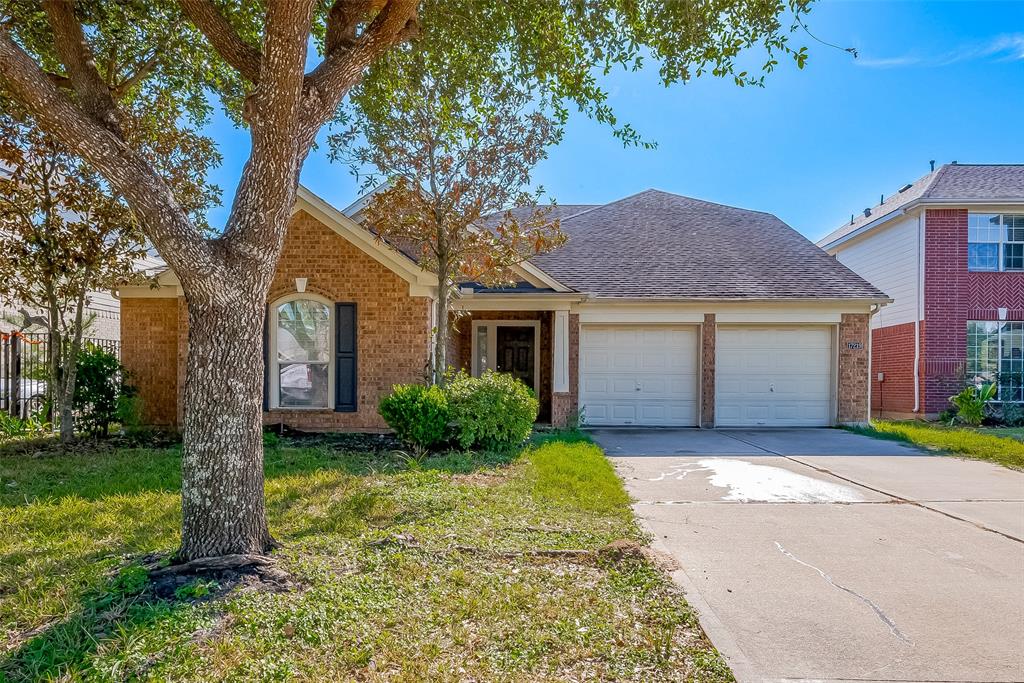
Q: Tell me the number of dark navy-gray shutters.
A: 2